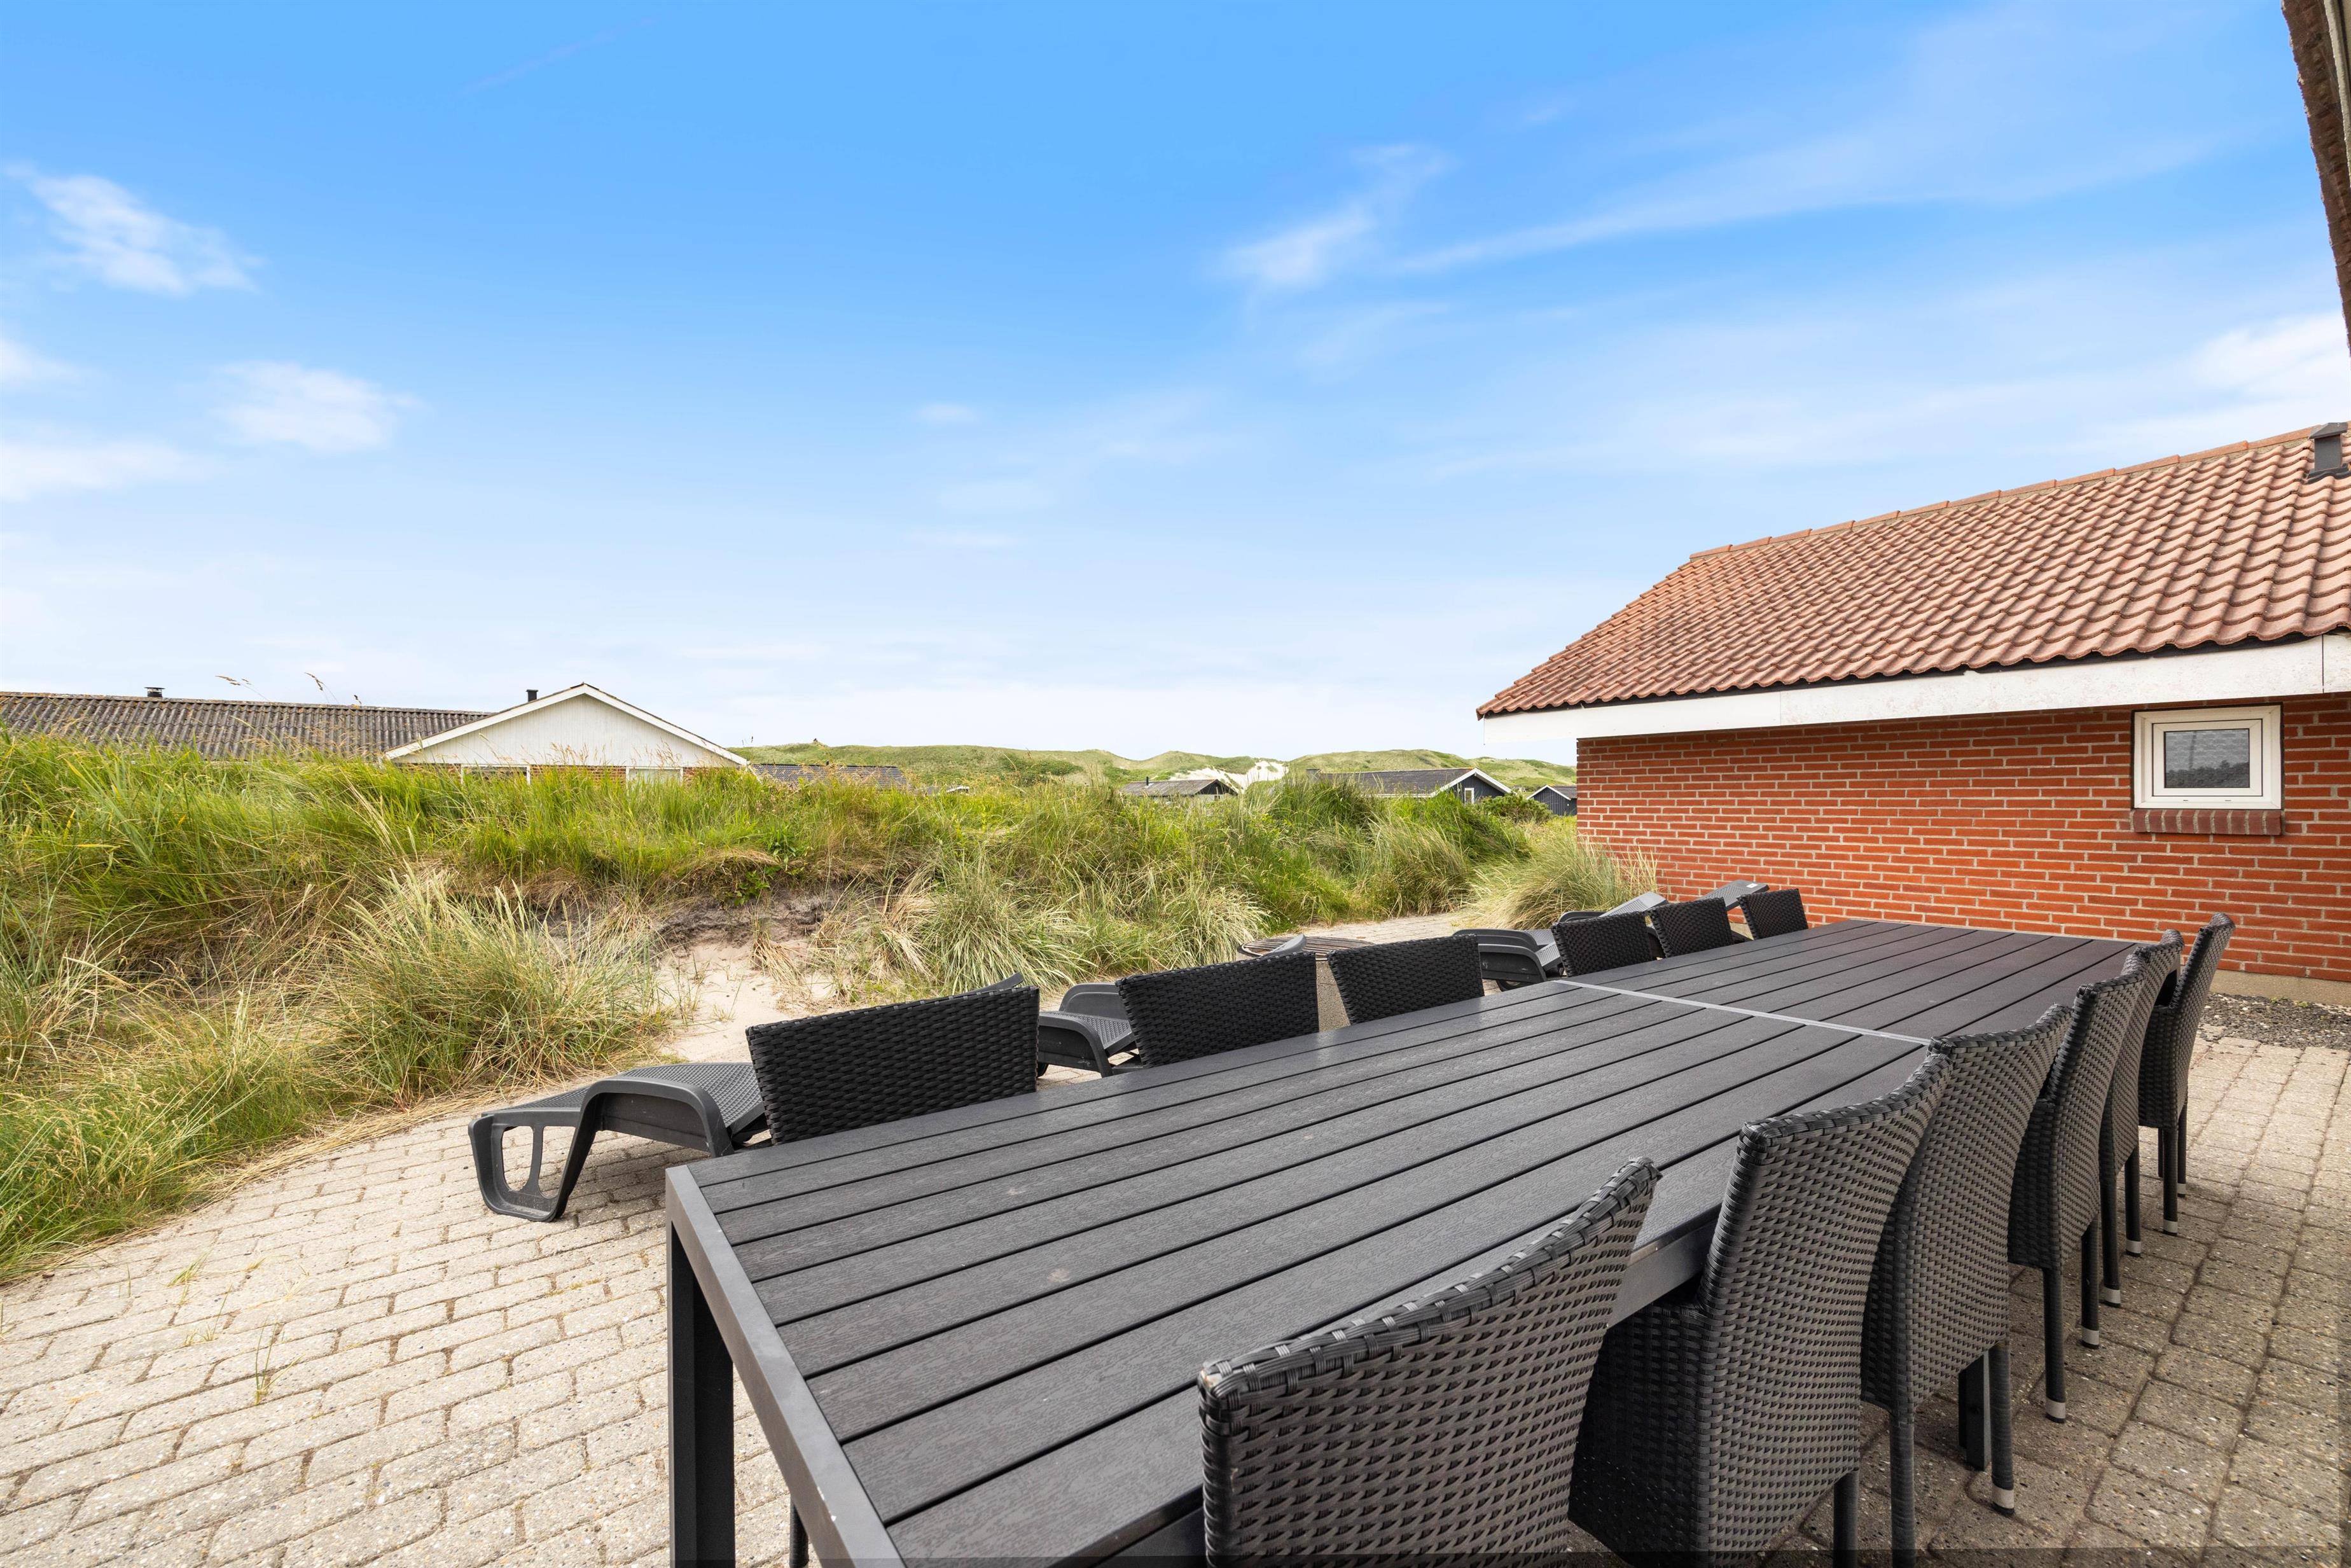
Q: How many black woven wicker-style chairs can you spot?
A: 12